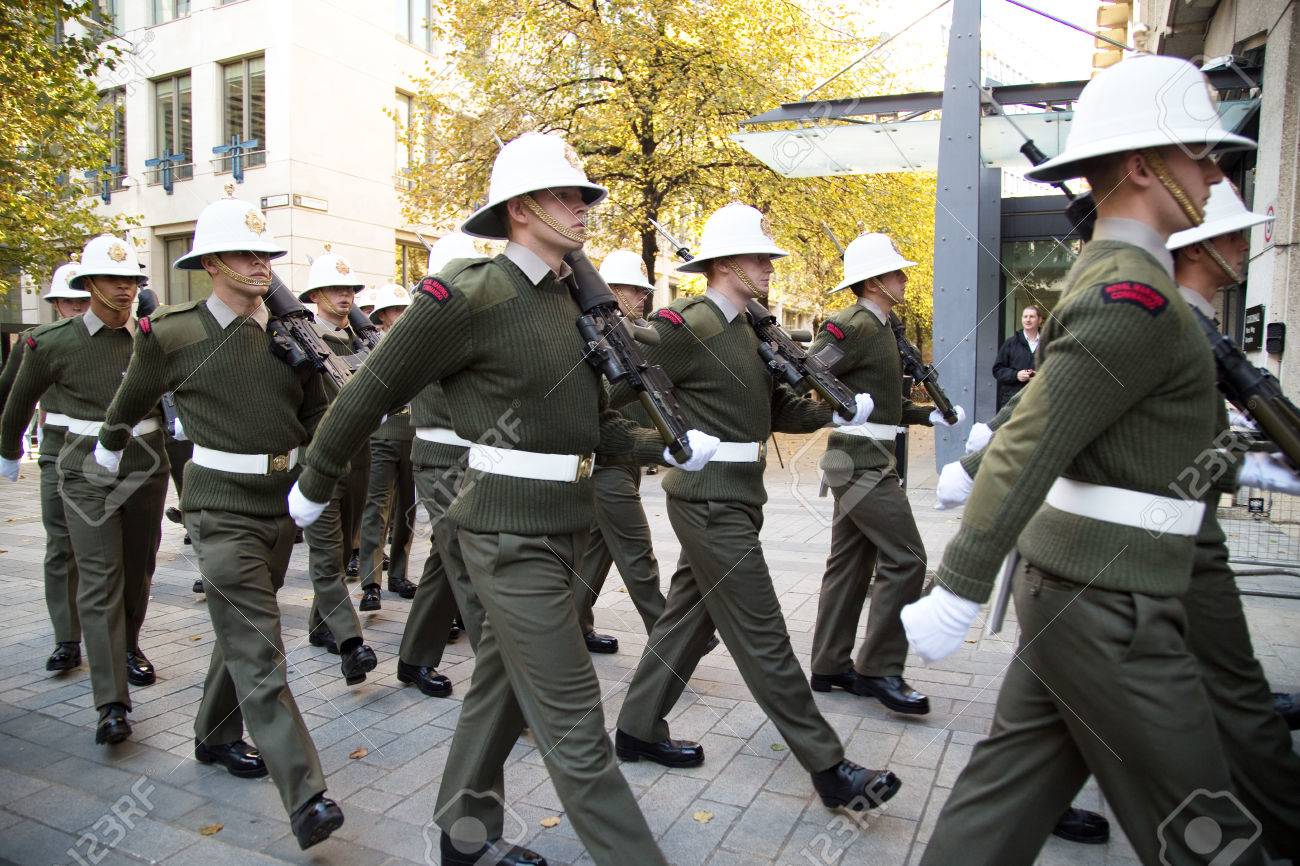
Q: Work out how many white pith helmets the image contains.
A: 13